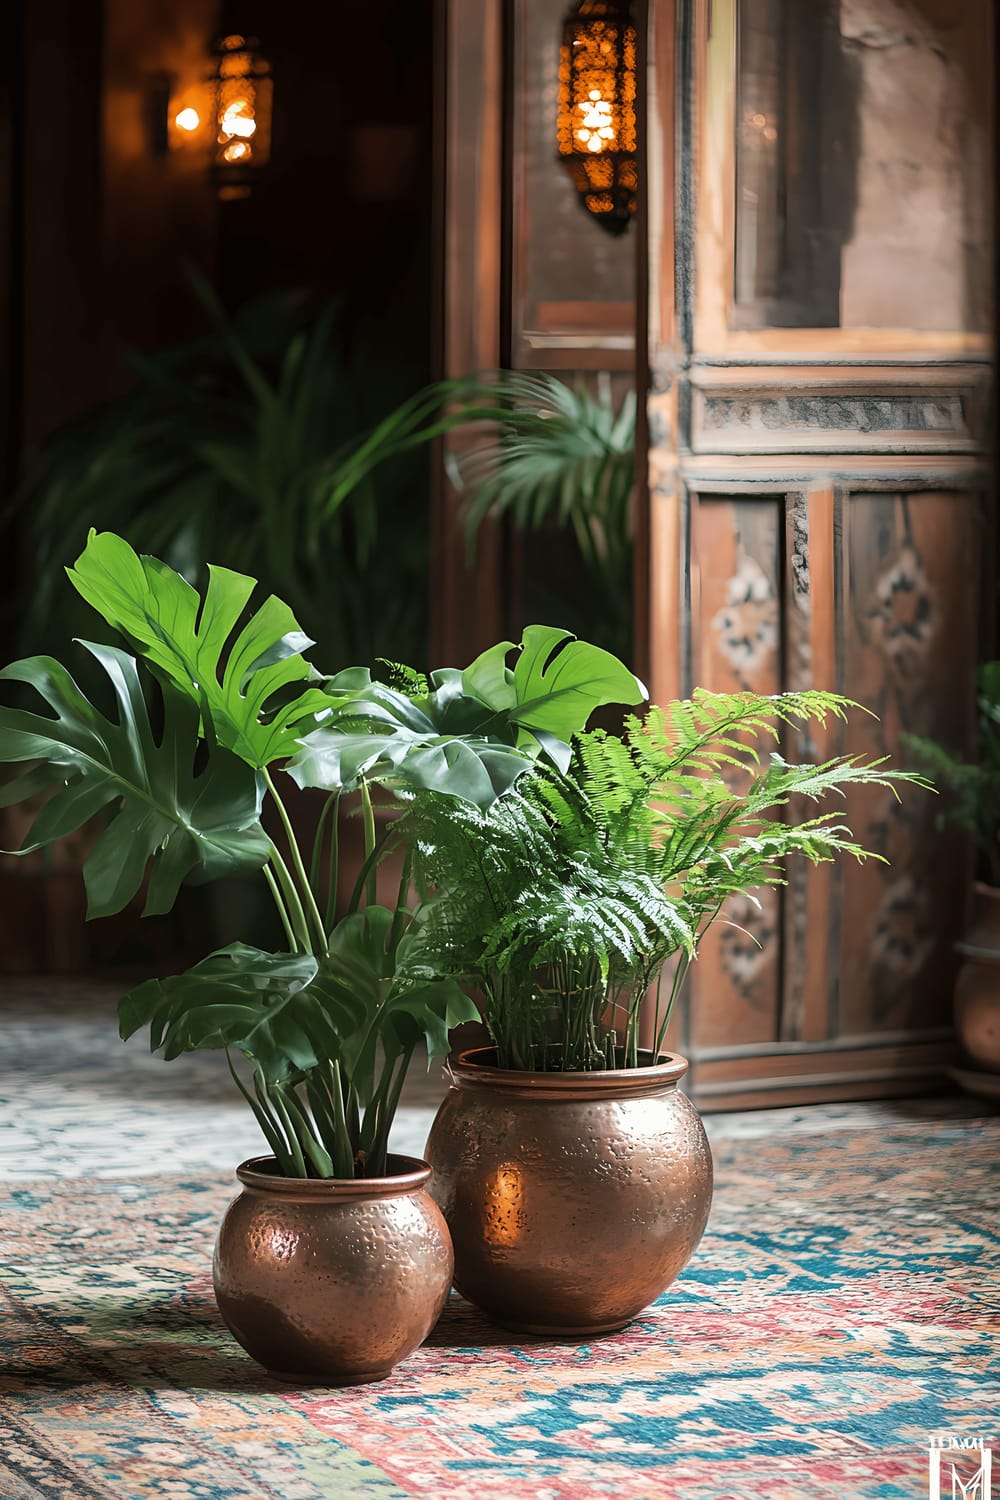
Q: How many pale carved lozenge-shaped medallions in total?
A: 4